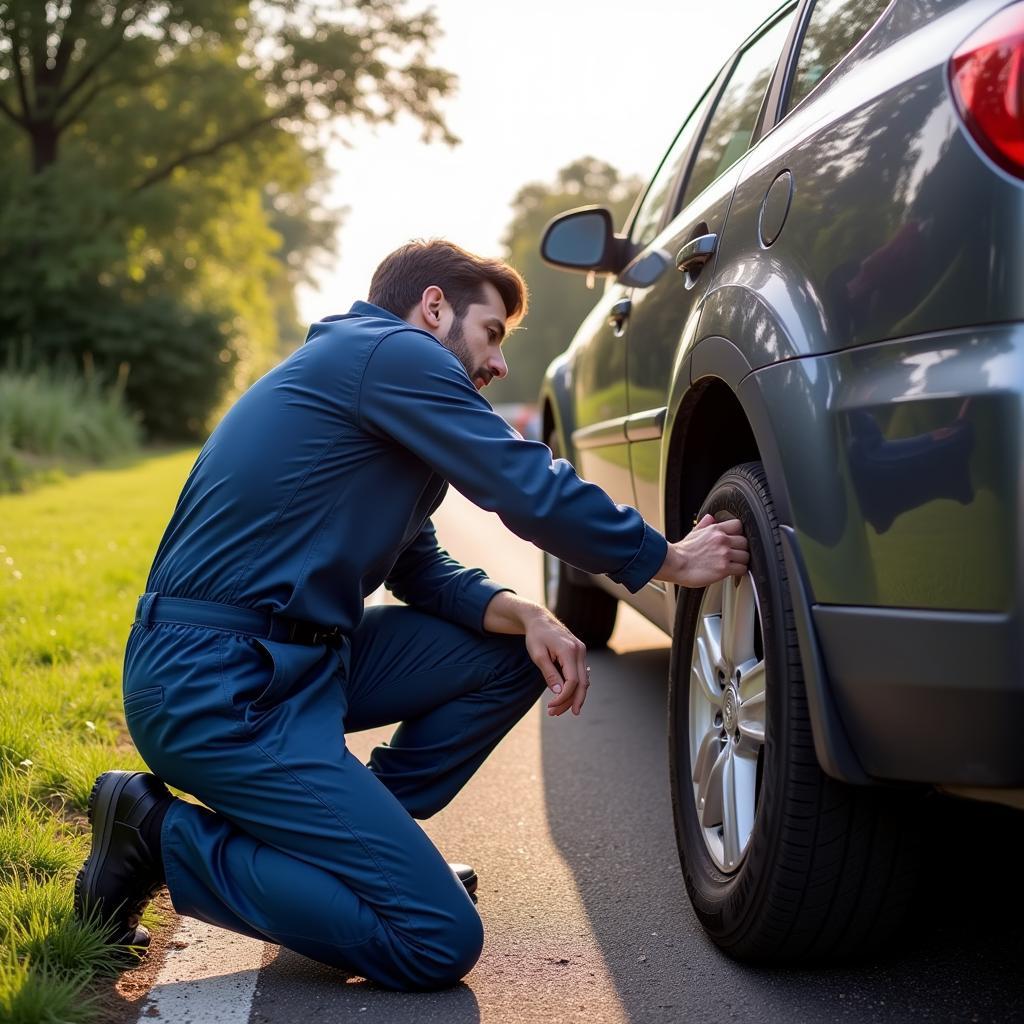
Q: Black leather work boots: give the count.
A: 2